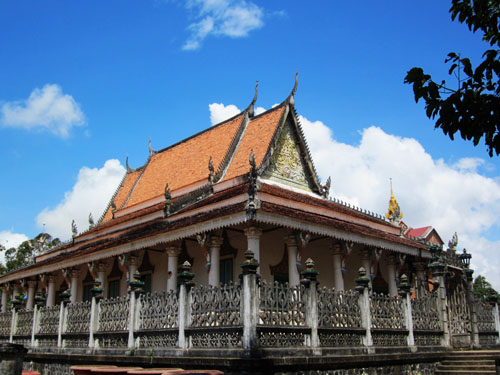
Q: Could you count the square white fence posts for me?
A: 11